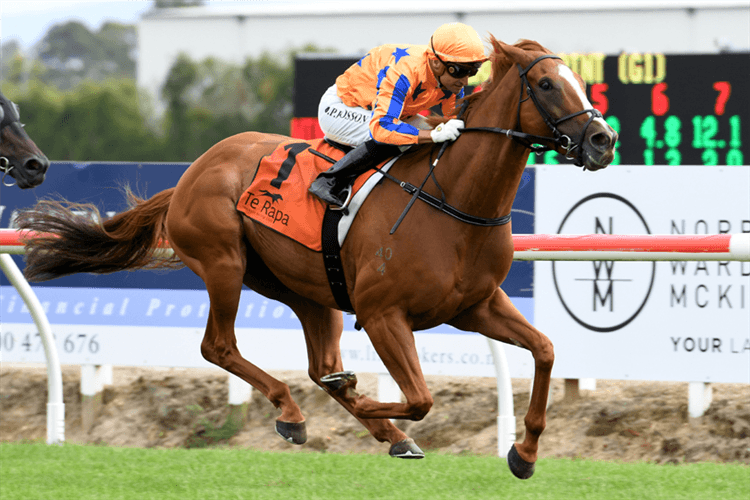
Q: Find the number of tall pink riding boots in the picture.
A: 0